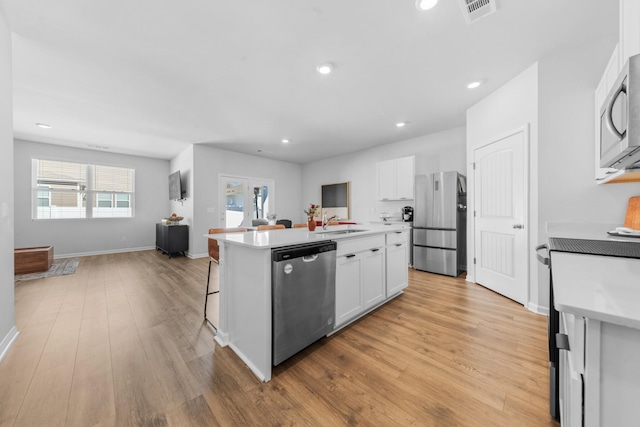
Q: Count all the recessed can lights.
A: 6